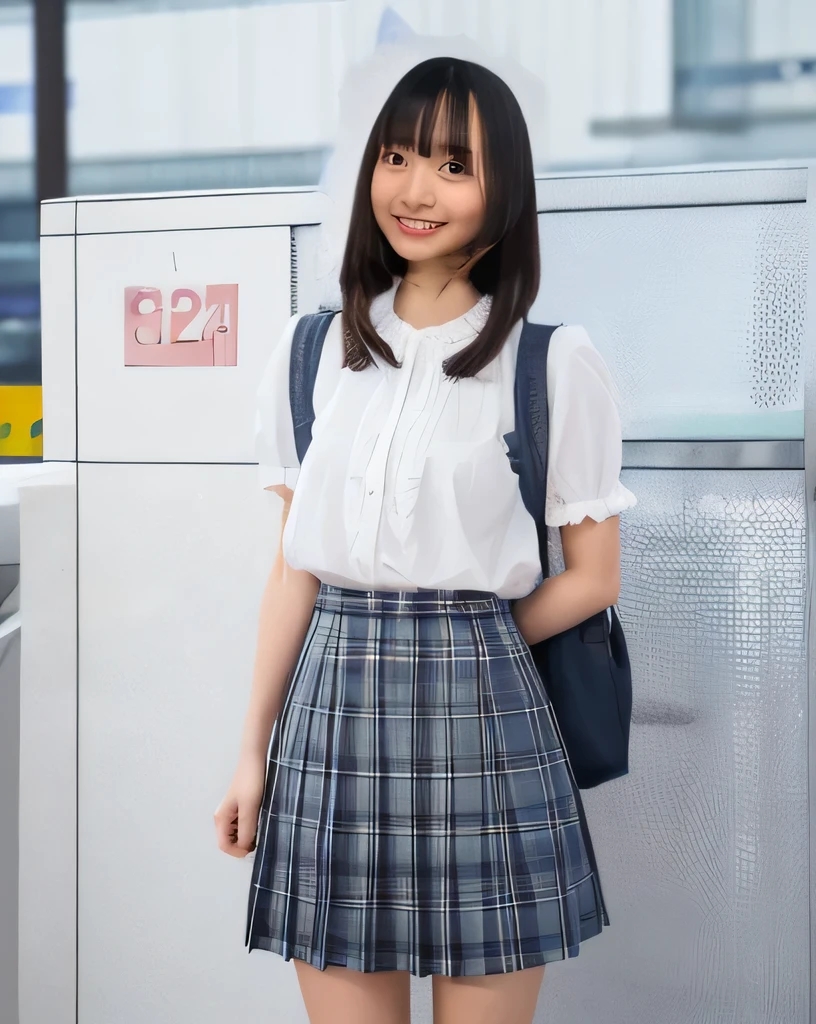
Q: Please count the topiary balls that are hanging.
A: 0